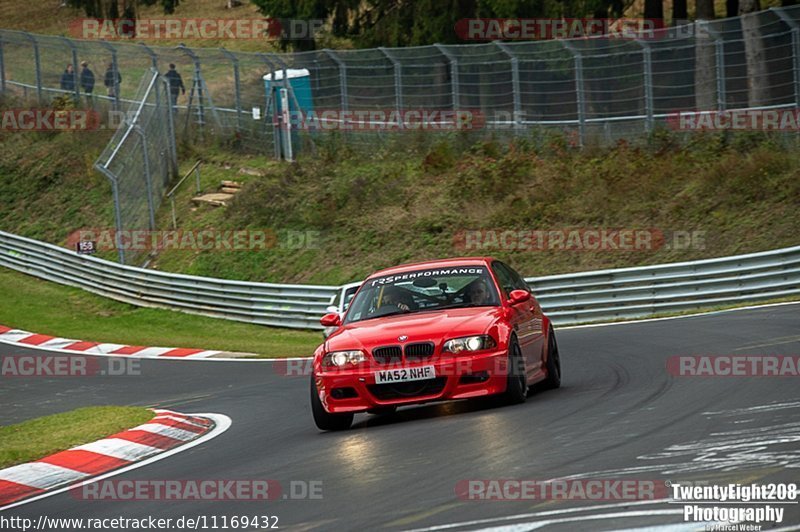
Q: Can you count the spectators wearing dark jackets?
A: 4